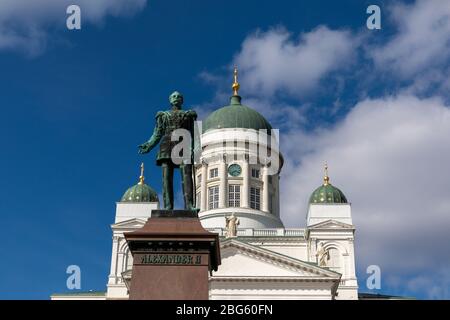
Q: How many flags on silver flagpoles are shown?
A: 0